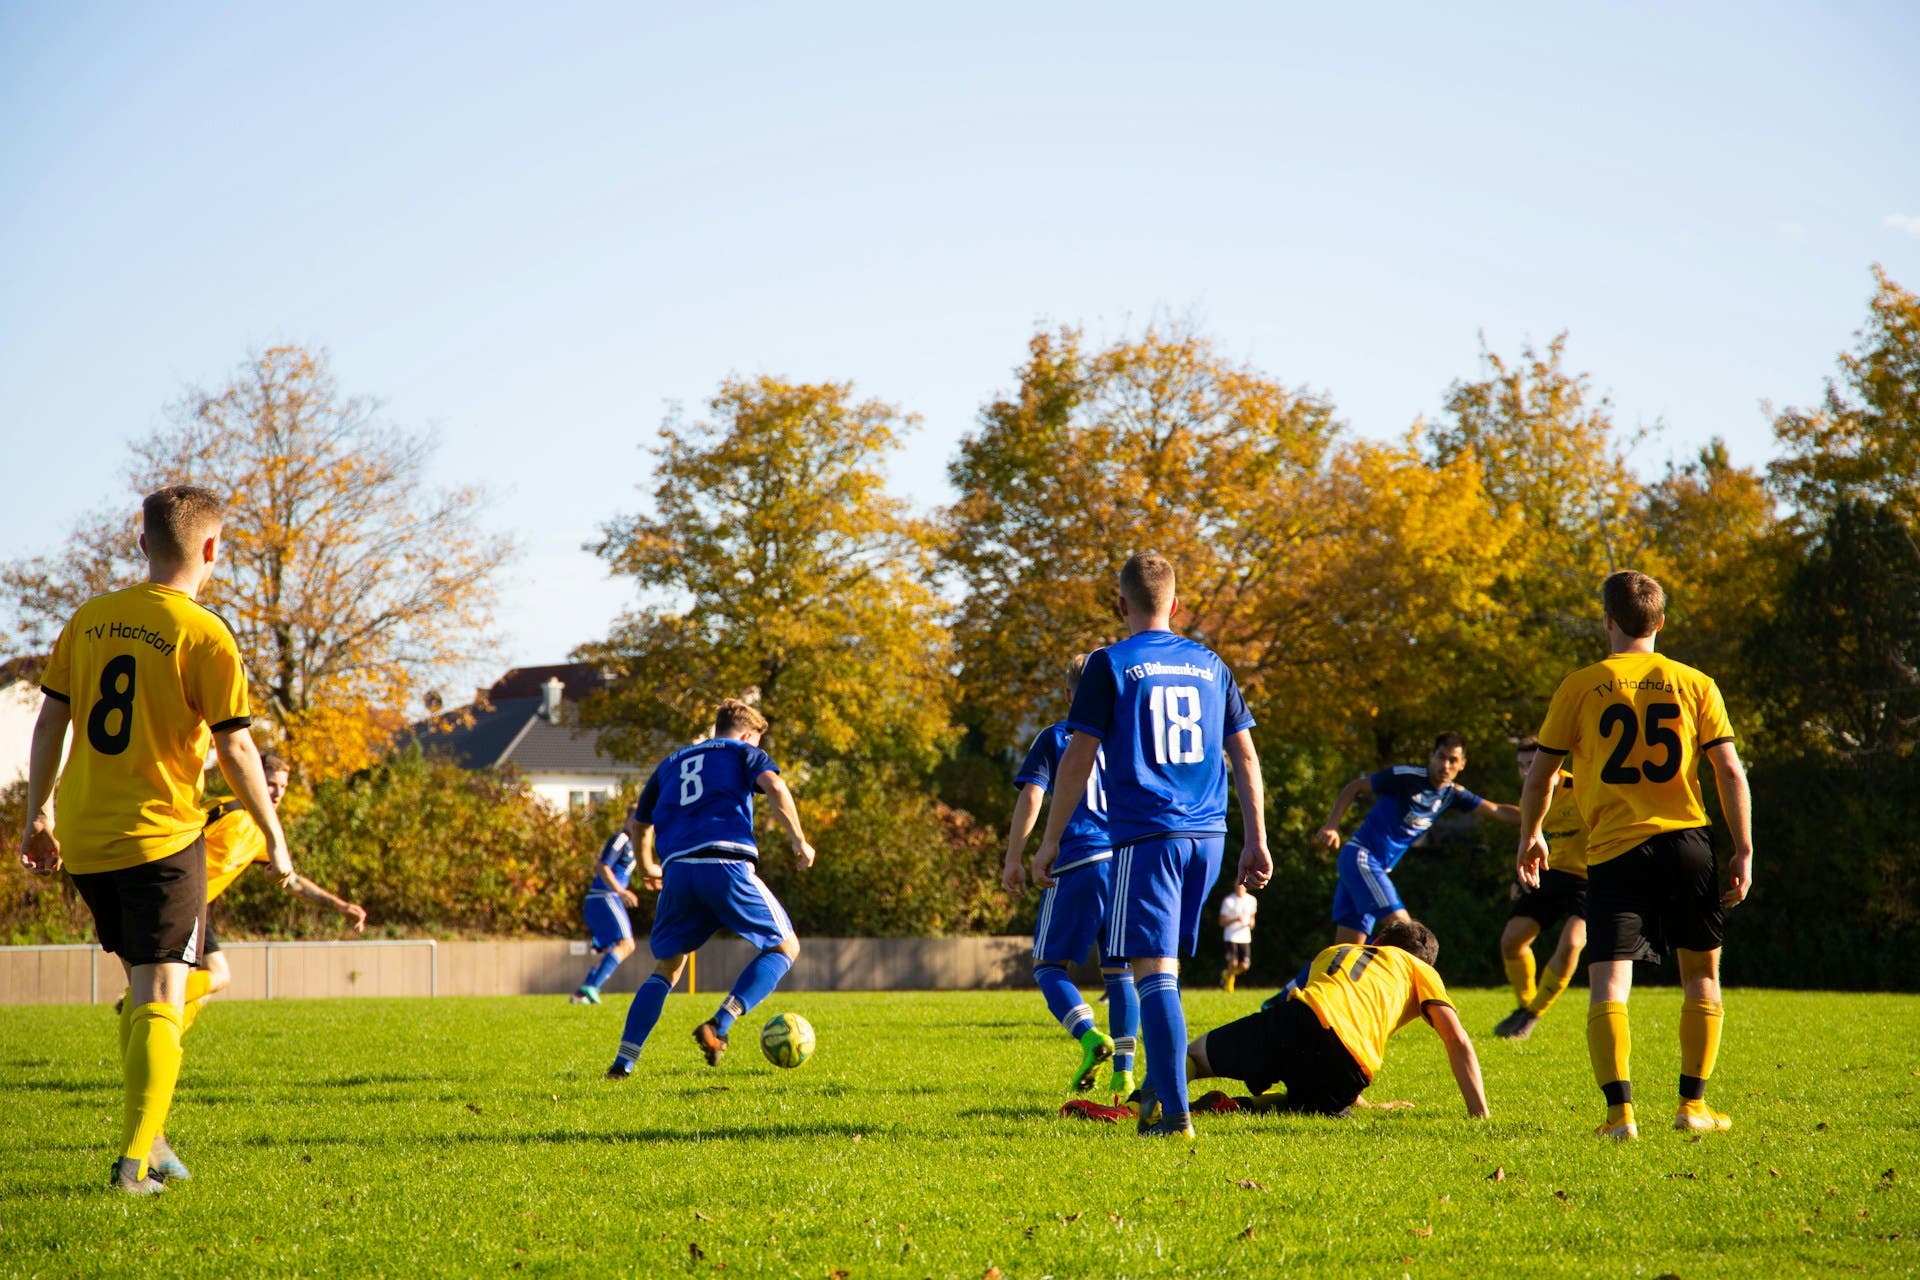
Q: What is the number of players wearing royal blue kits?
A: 5